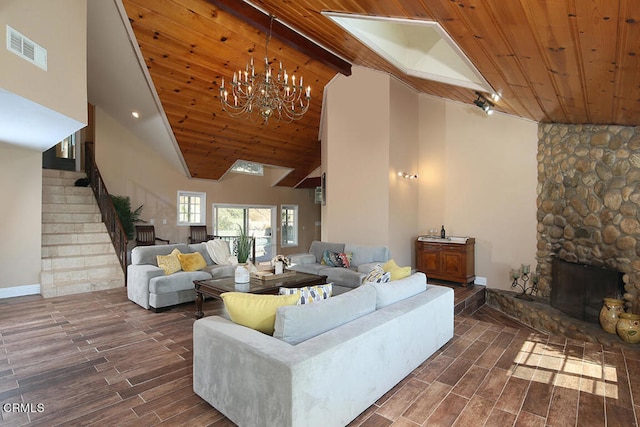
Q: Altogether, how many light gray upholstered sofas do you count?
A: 3